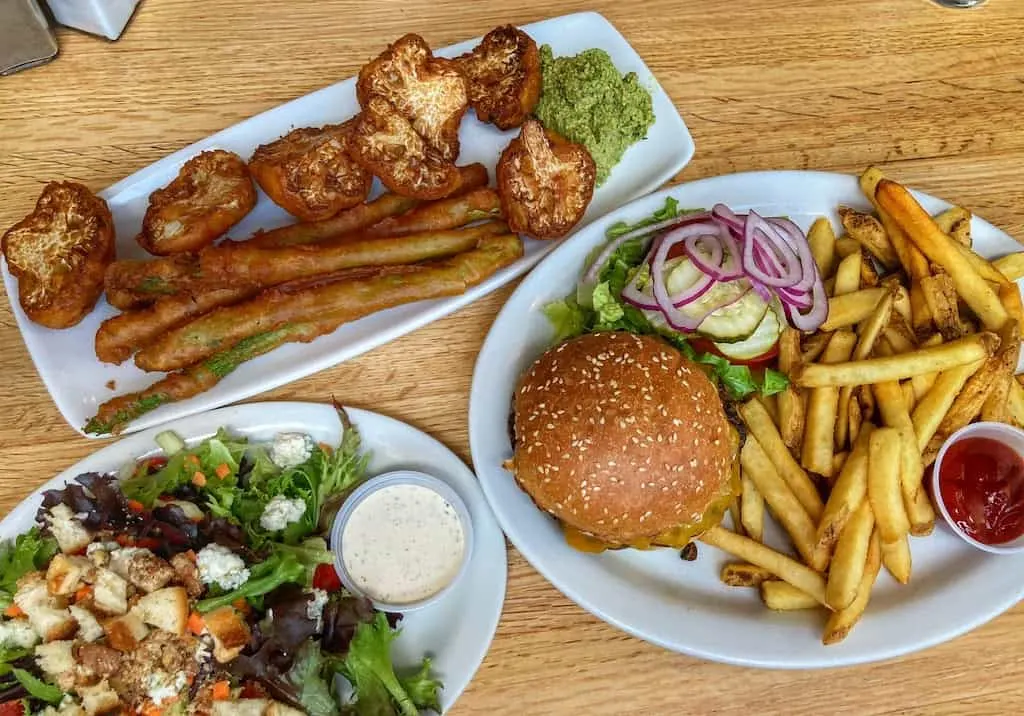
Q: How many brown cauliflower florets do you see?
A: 7